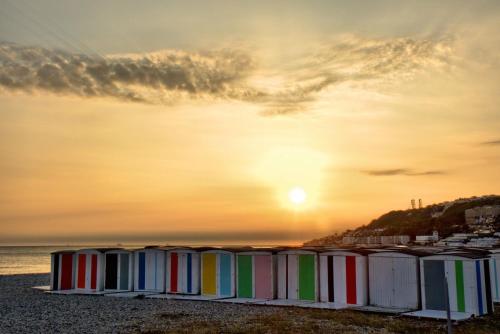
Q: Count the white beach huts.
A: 1